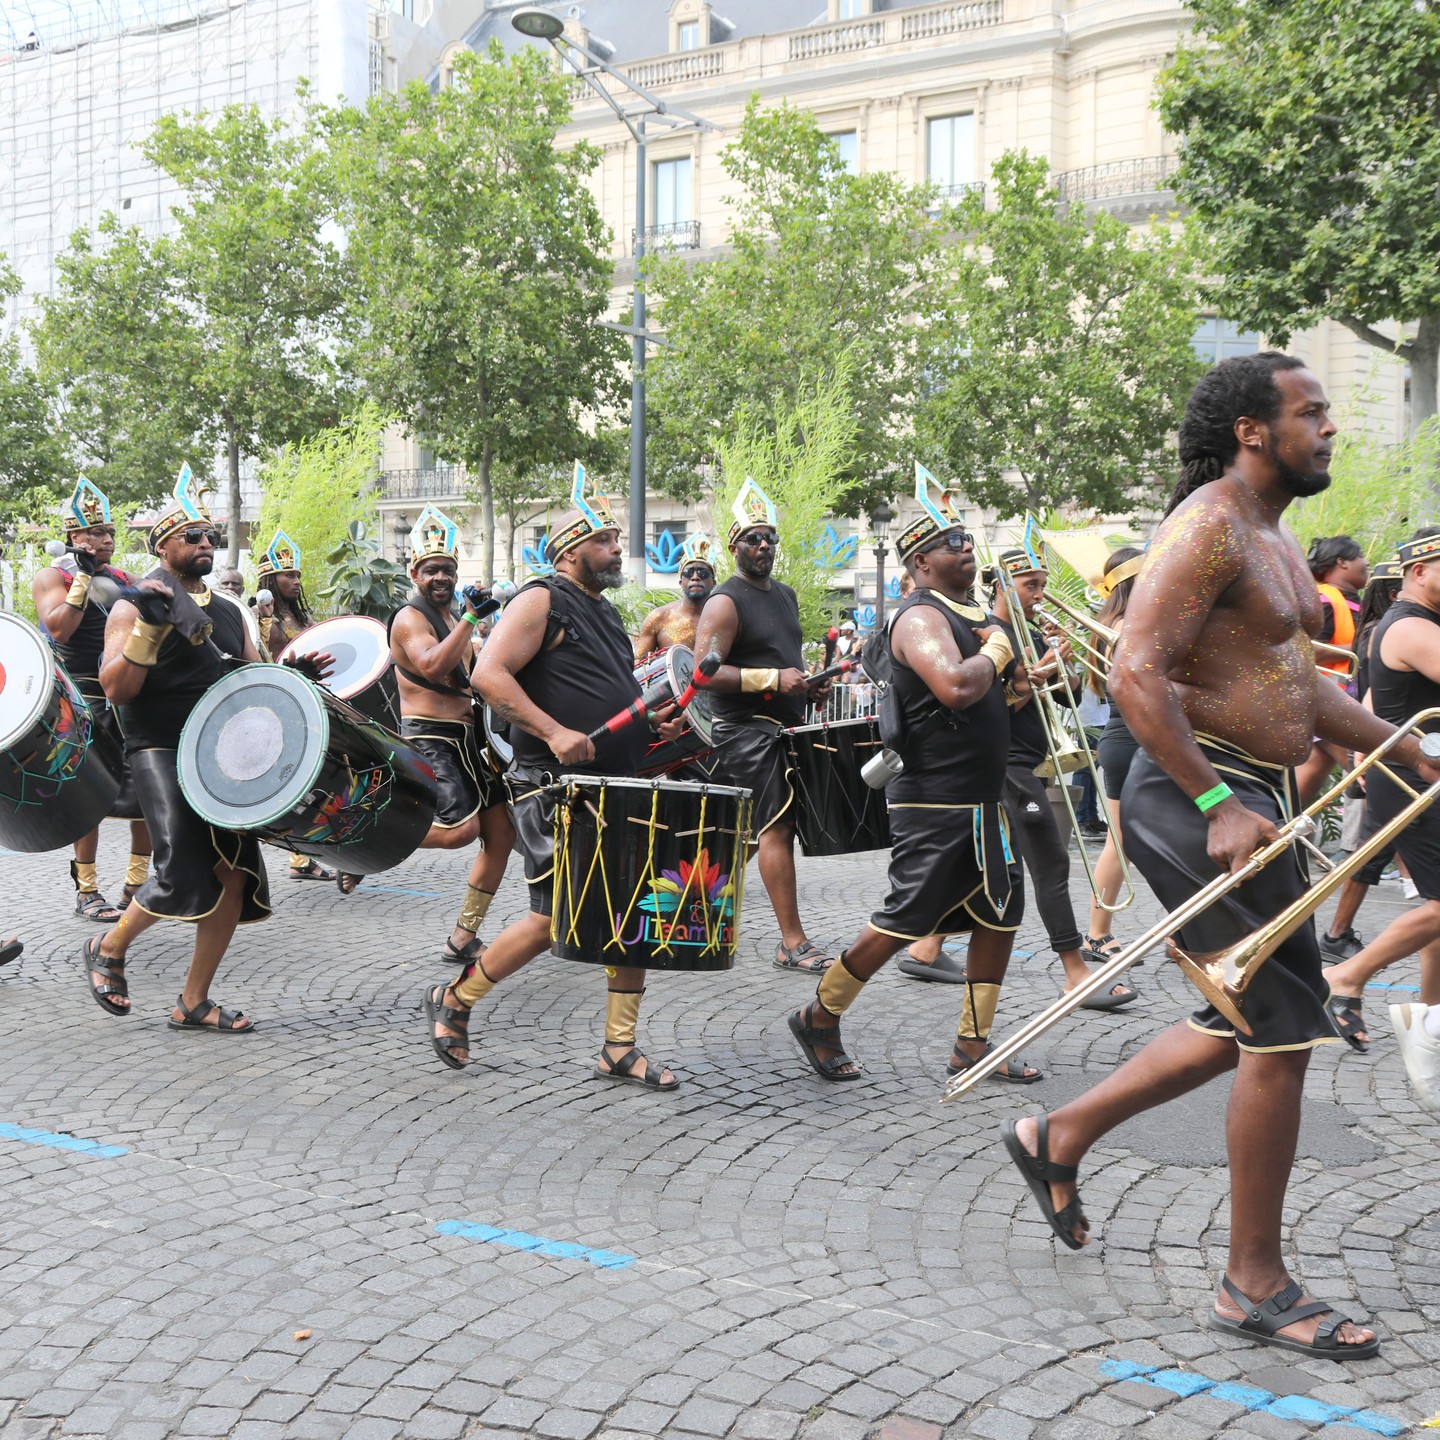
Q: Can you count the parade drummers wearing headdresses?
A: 7